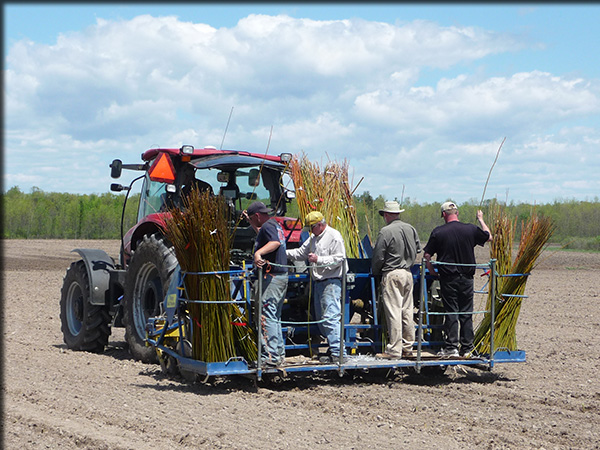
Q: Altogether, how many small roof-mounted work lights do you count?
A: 2